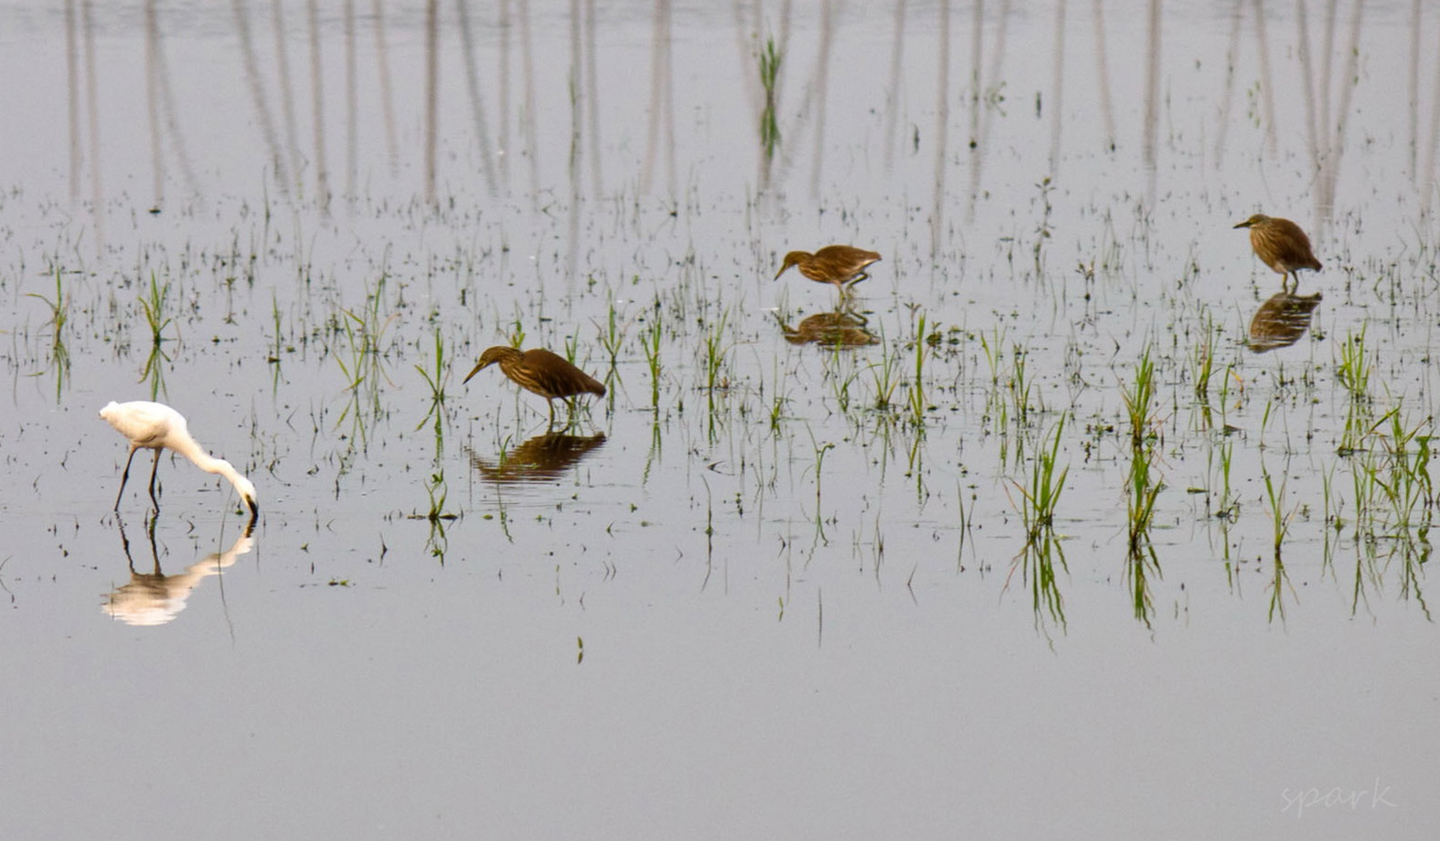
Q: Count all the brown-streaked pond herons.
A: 3